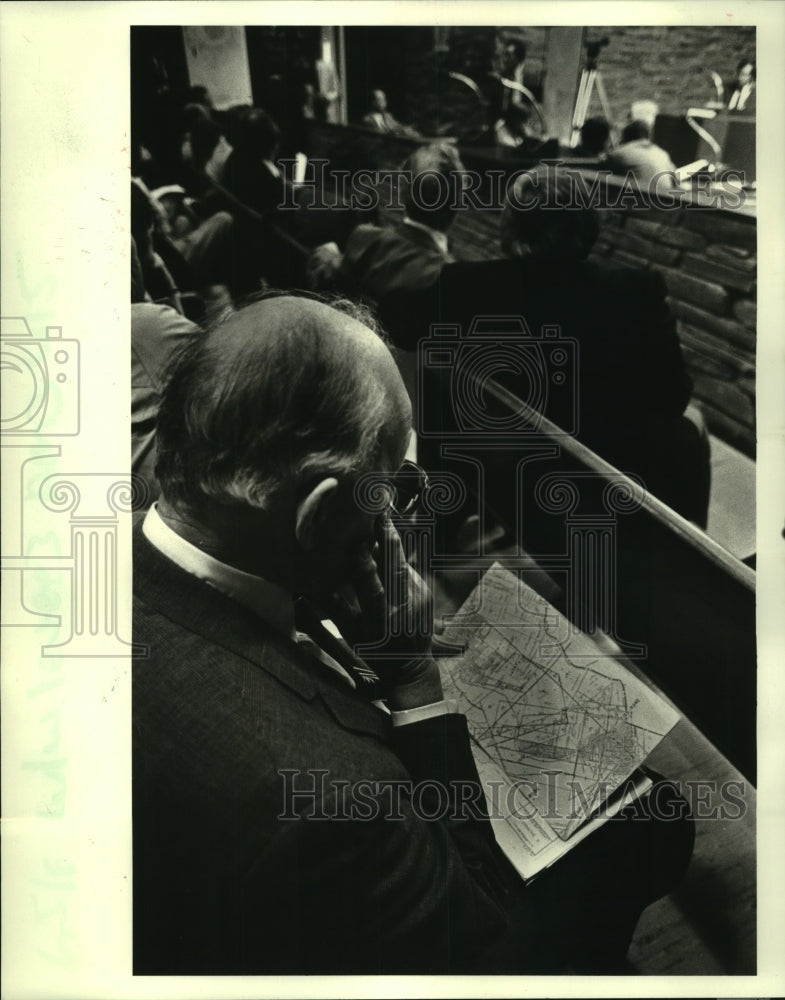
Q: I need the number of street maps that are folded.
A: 1